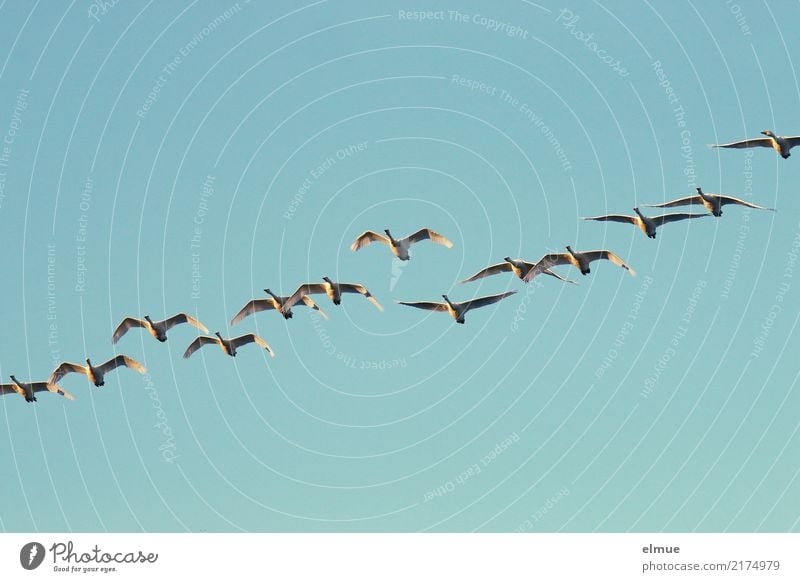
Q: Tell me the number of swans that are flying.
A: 13